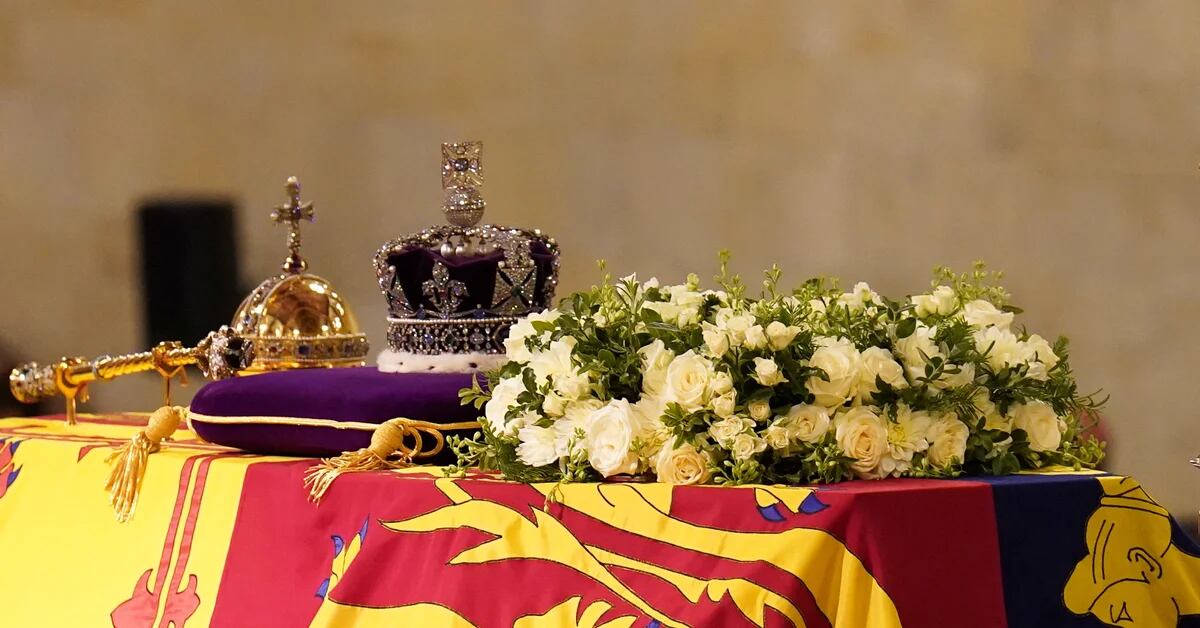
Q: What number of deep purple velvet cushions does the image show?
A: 1